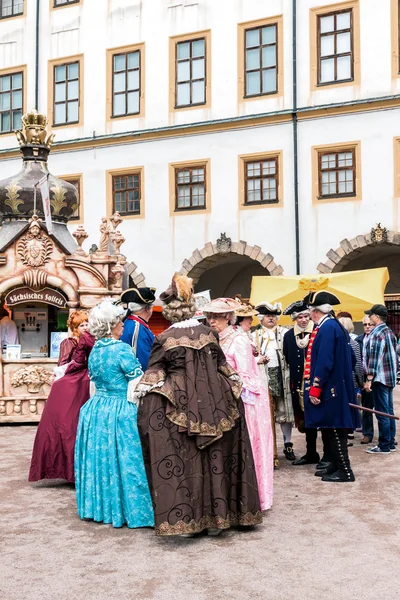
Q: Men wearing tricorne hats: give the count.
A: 4